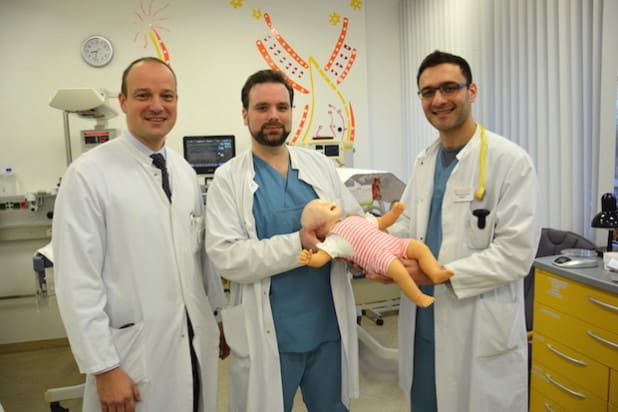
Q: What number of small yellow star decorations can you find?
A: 4